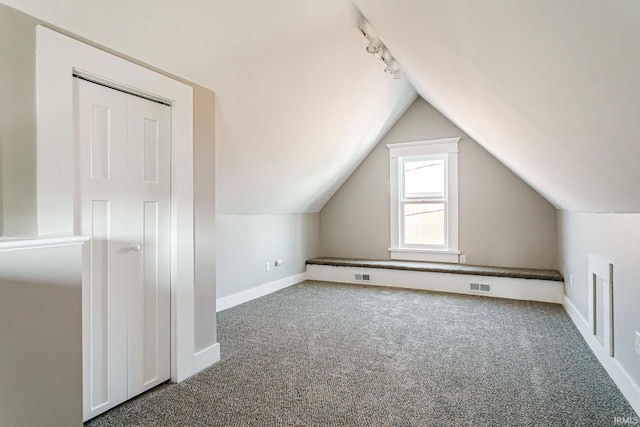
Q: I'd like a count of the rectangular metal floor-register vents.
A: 2